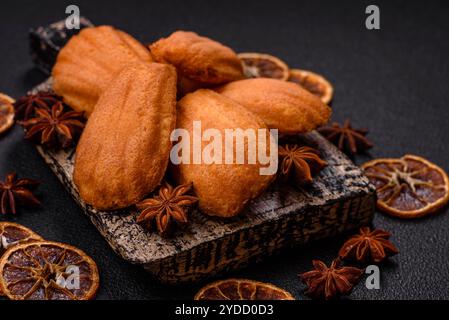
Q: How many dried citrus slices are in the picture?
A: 7